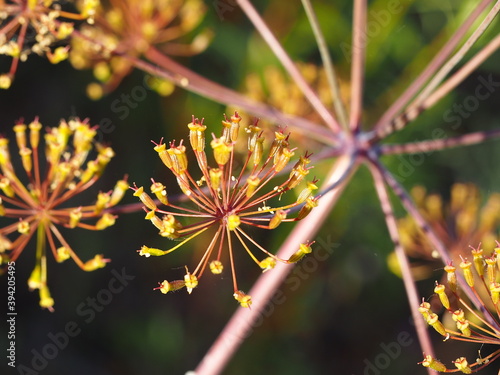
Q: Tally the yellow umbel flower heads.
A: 7